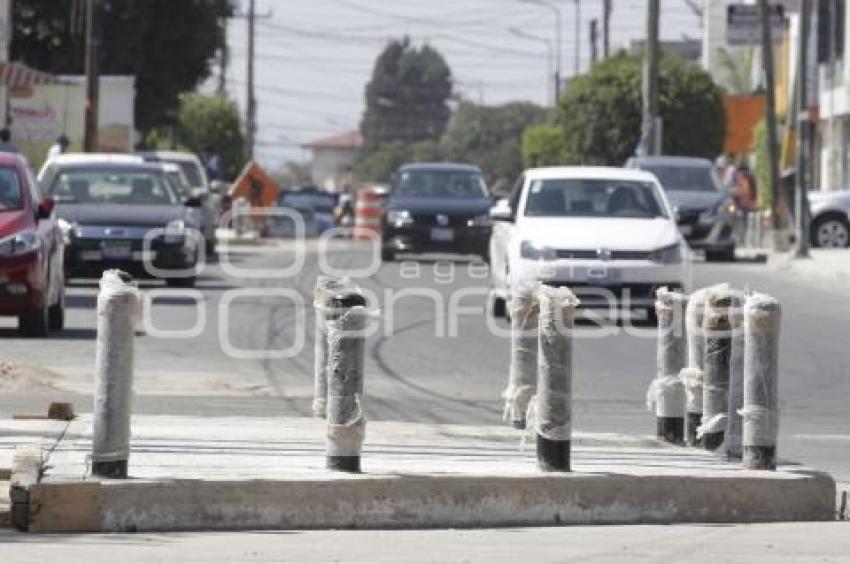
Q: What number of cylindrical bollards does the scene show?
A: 10